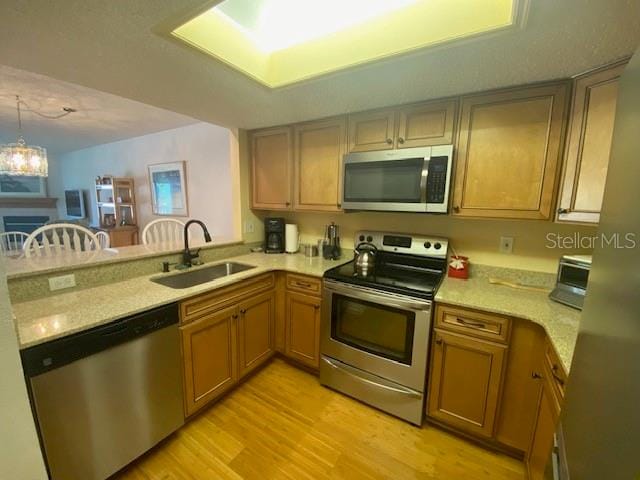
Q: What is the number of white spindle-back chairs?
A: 4